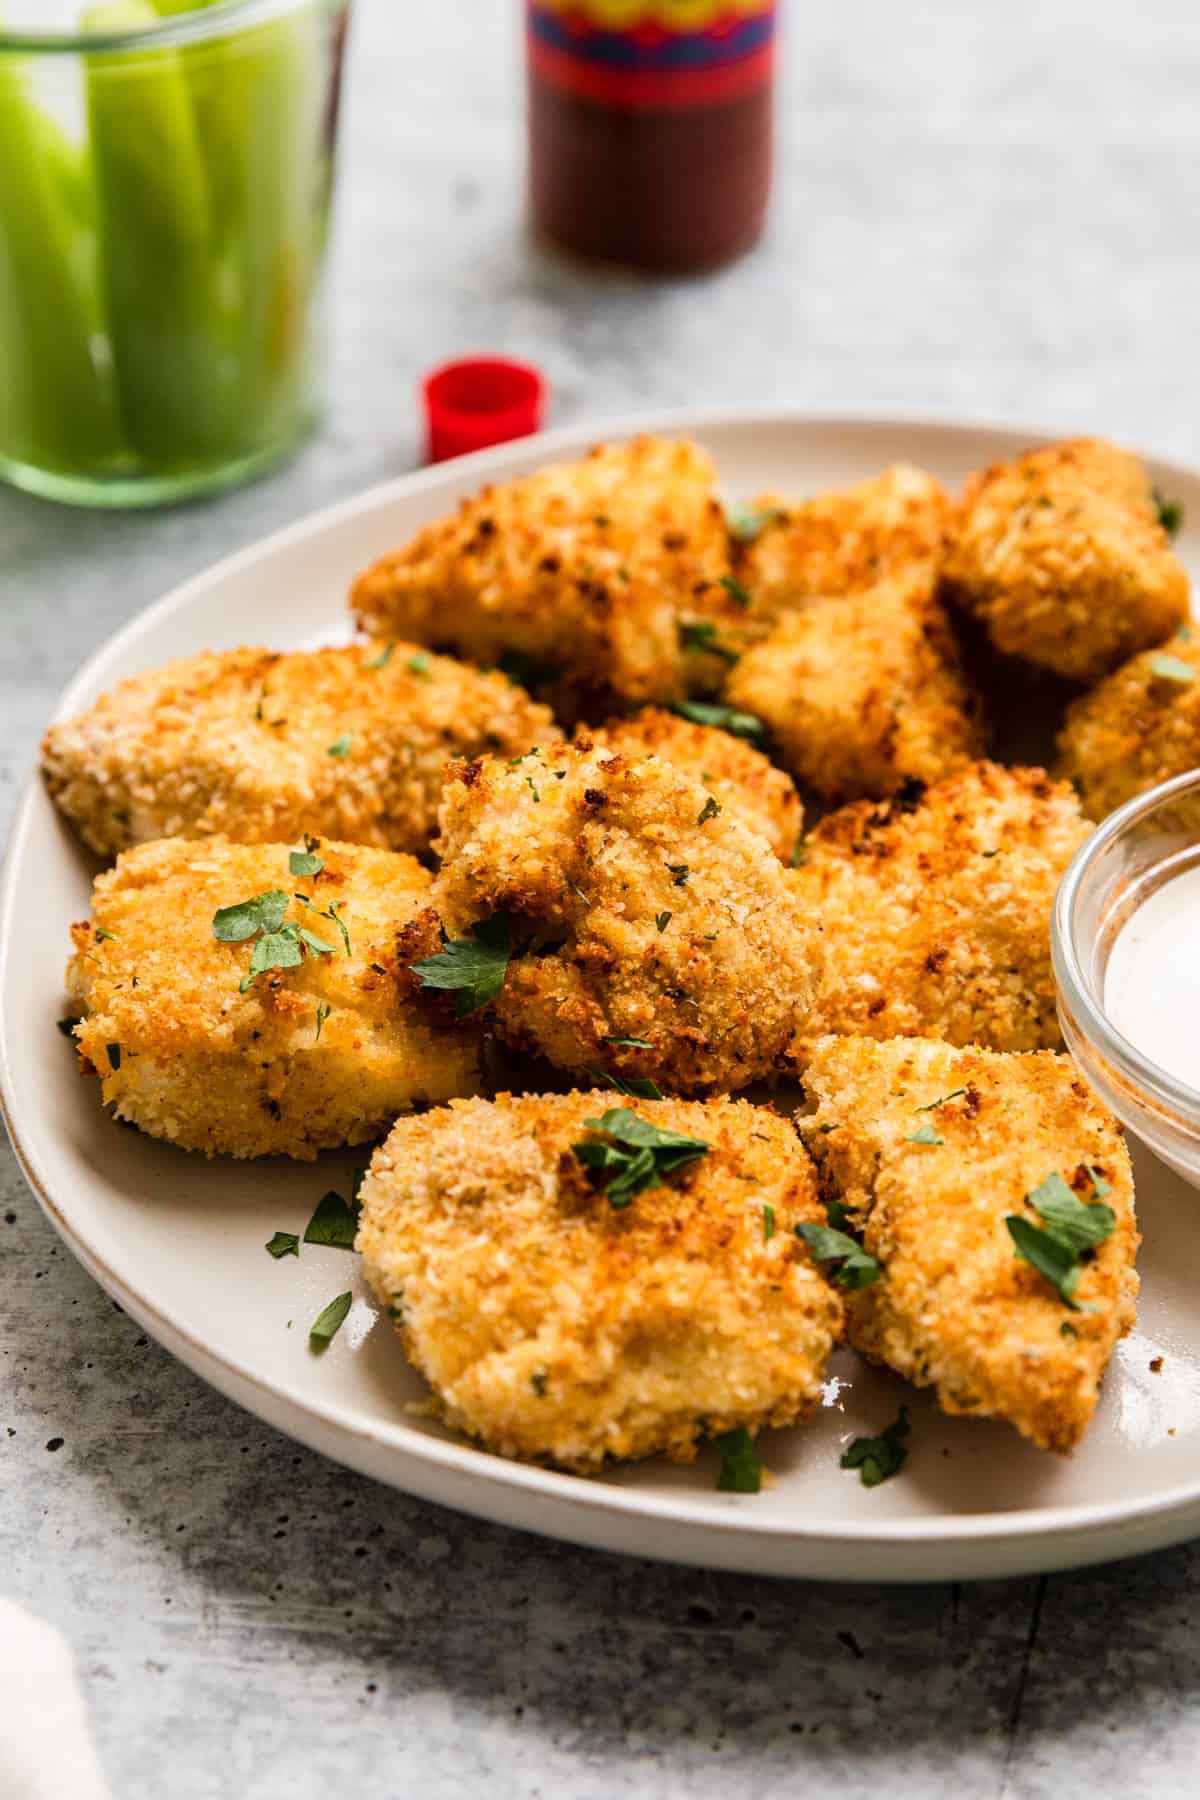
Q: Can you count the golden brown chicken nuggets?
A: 12